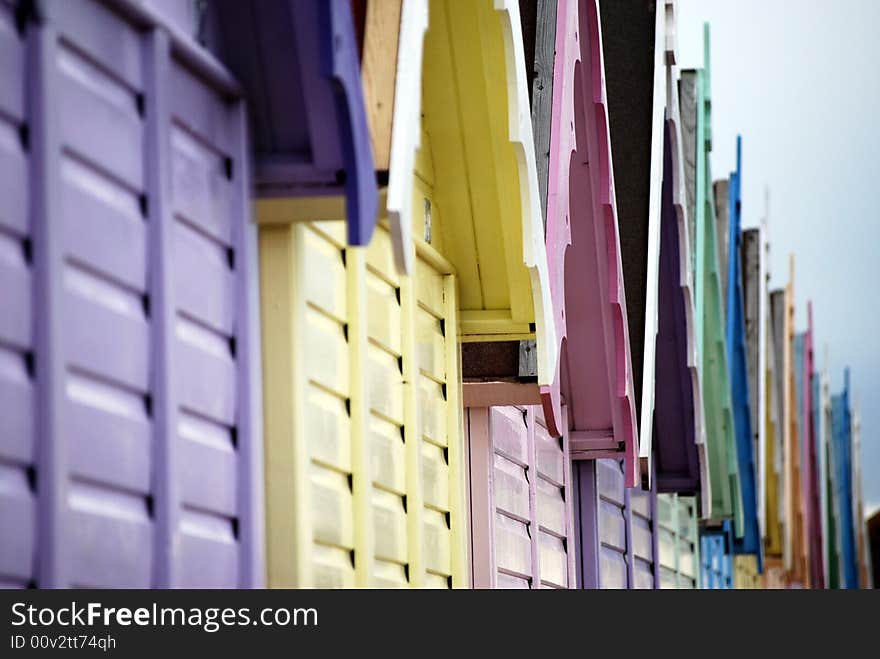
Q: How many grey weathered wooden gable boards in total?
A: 5